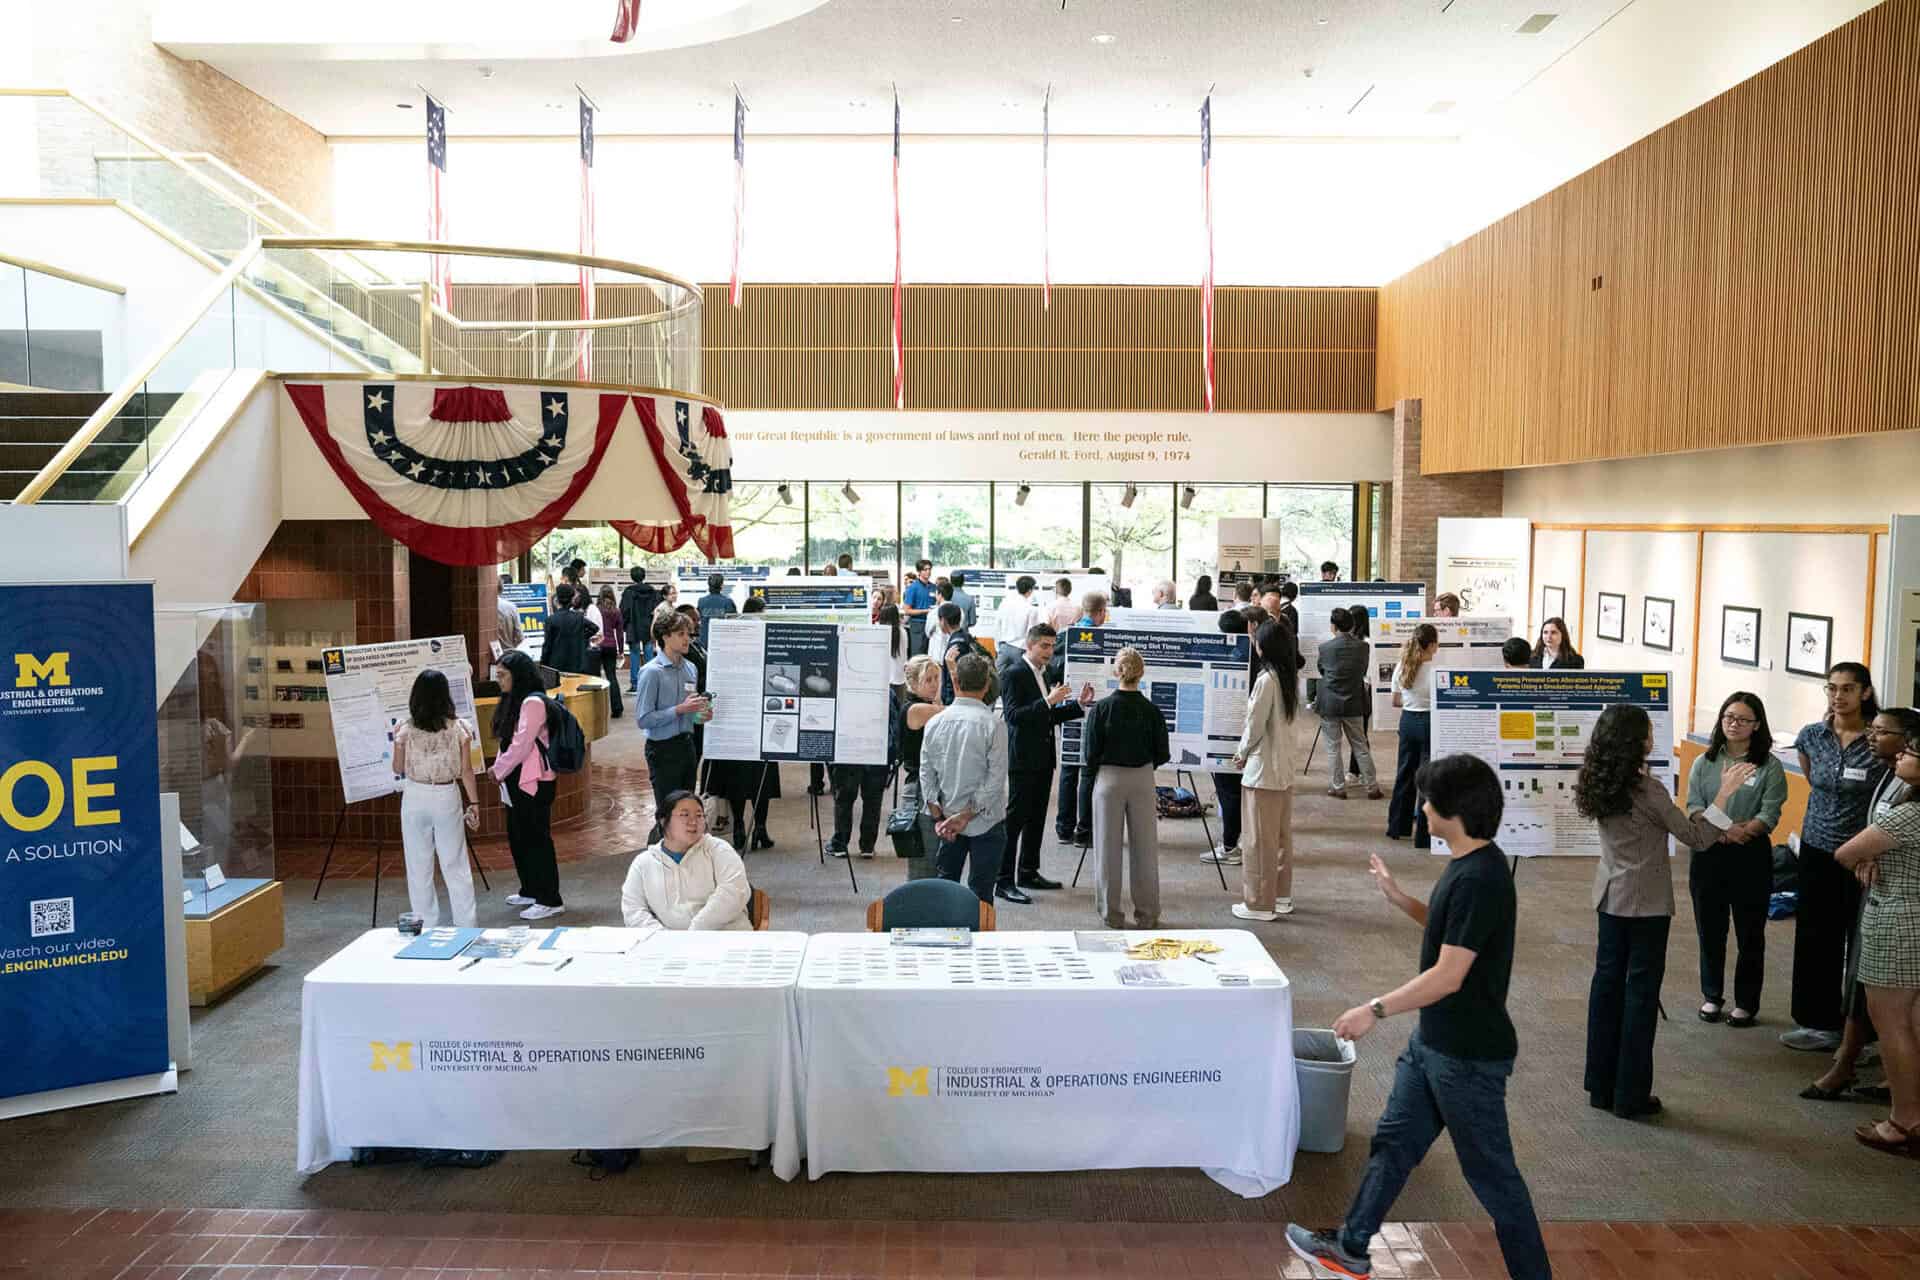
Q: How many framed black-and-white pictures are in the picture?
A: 5